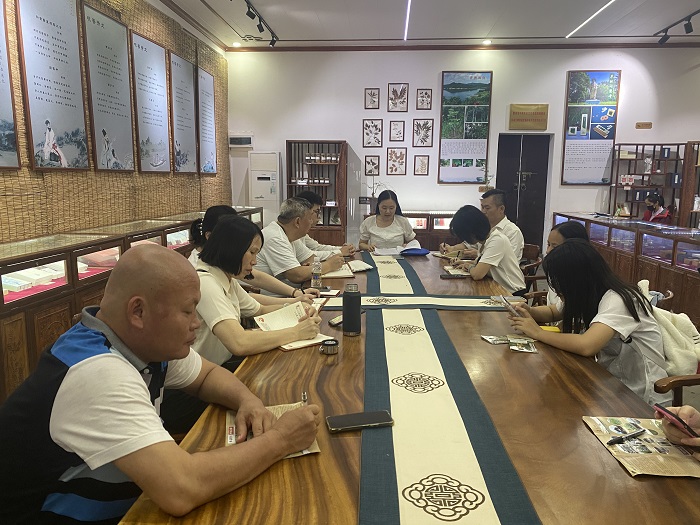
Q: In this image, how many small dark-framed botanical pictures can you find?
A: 9